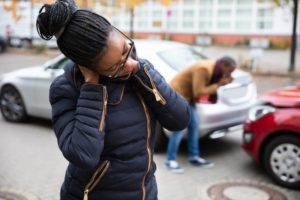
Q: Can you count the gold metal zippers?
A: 4